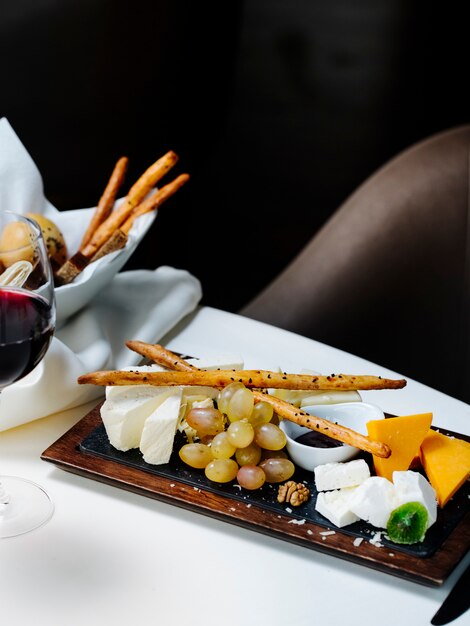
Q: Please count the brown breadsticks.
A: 5